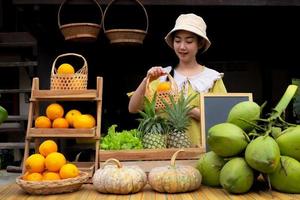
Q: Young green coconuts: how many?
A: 7